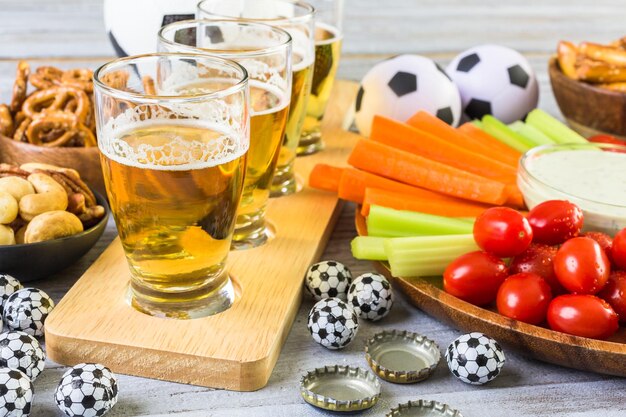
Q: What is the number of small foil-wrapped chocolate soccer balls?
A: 9